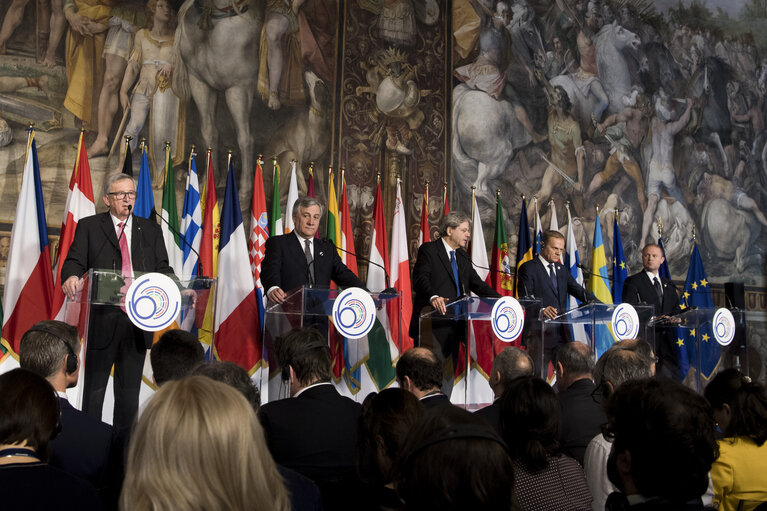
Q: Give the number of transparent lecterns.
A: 5